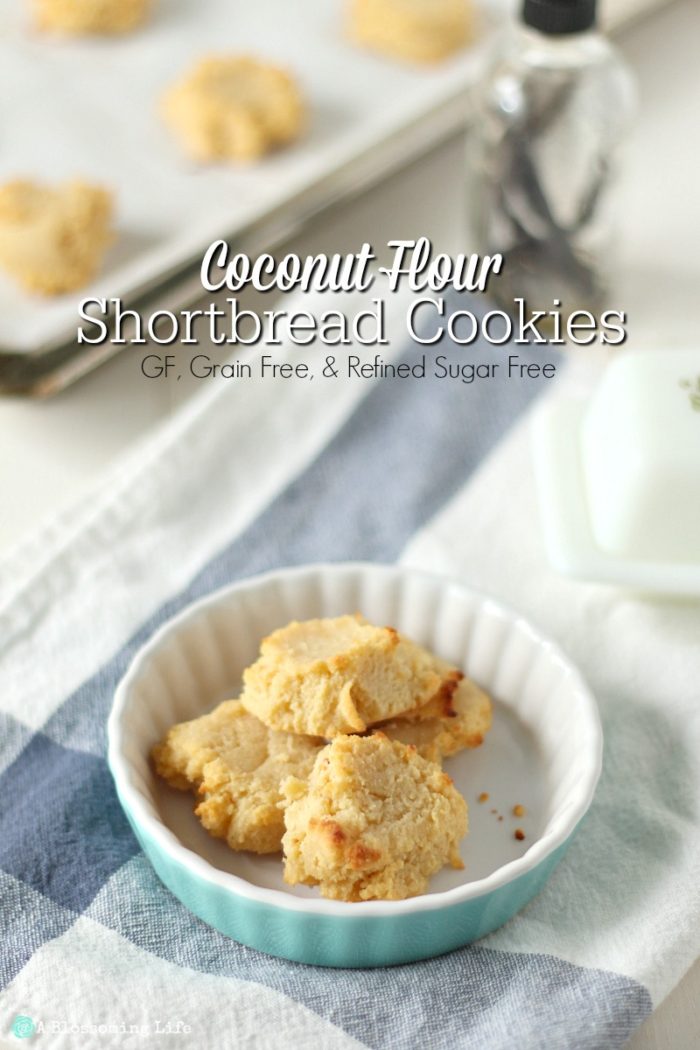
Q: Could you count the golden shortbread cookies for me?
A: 8